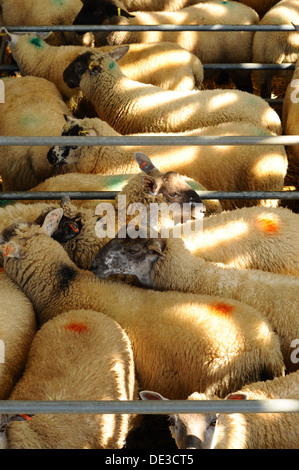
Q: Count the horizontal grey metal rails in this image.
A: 5